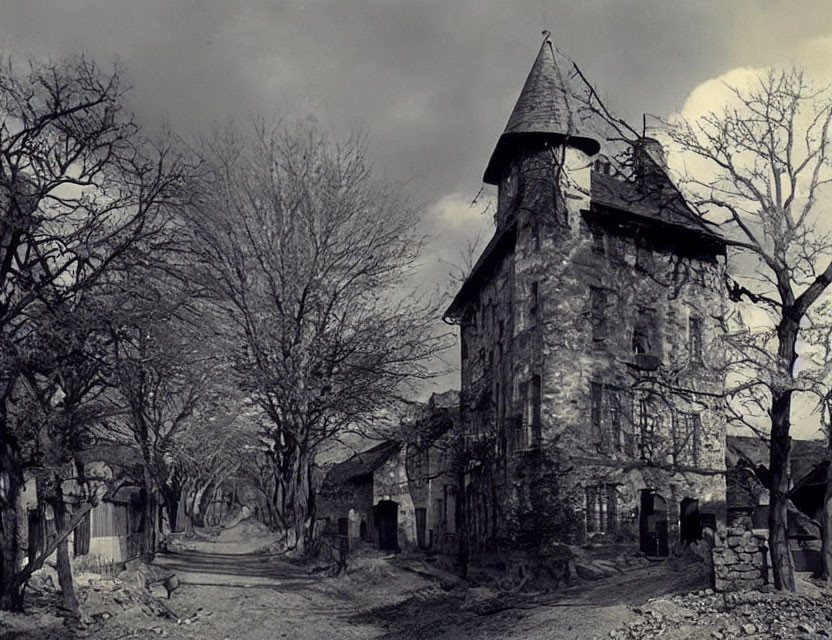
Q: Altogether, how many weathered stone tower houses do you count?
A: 1